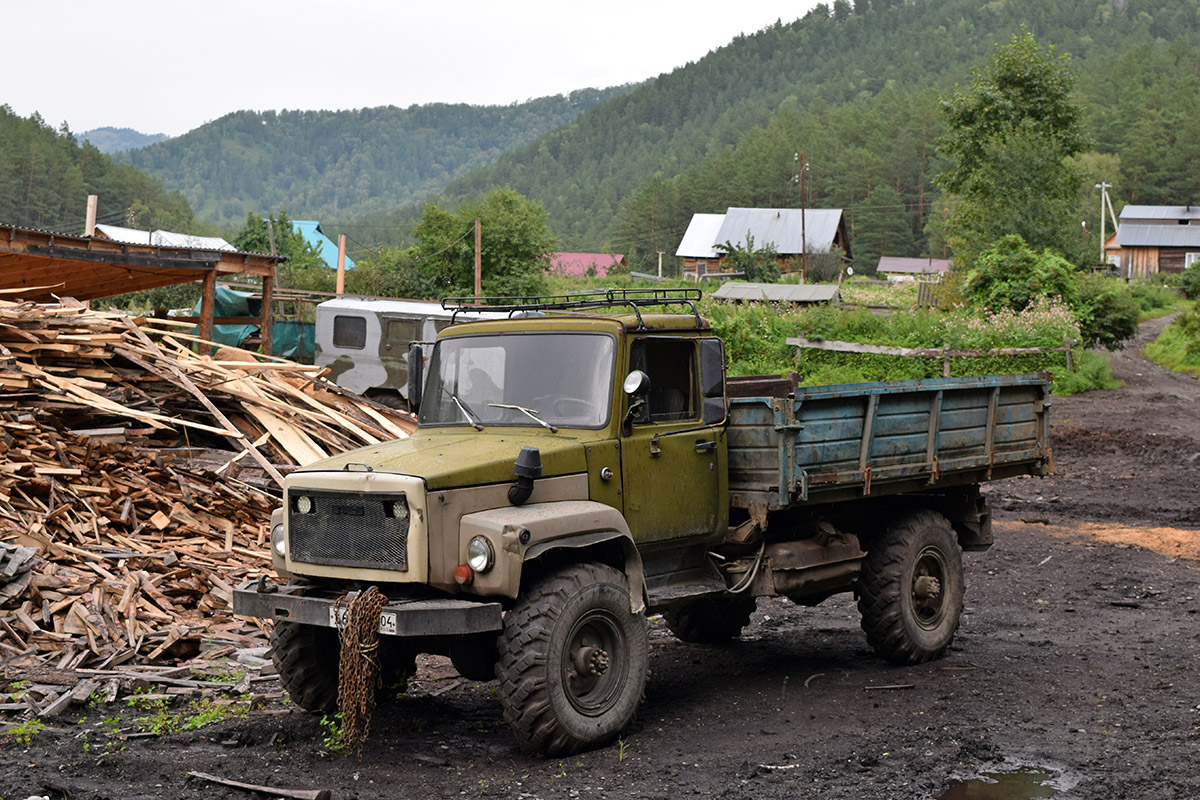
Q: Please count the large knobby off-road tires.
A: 4